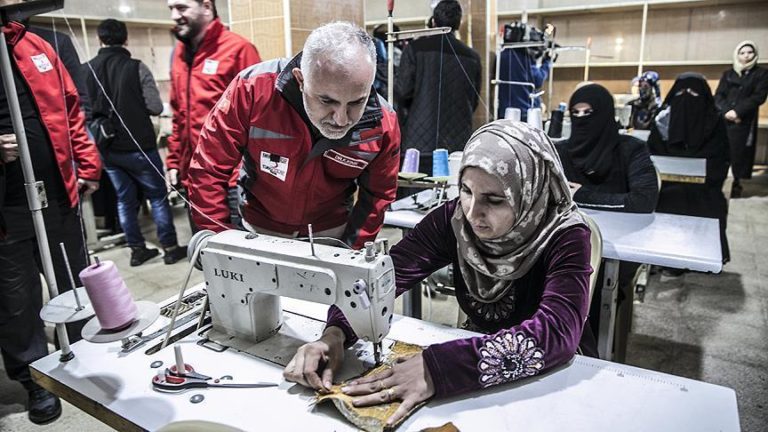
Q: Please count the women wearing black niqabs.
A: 2